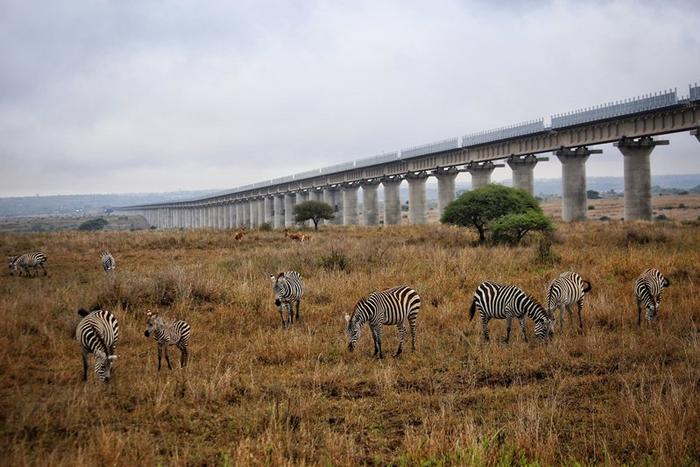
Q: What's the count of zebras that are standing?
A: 9